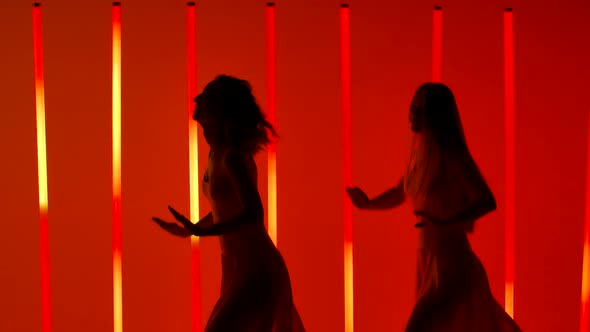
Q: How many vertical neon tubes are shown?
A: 8